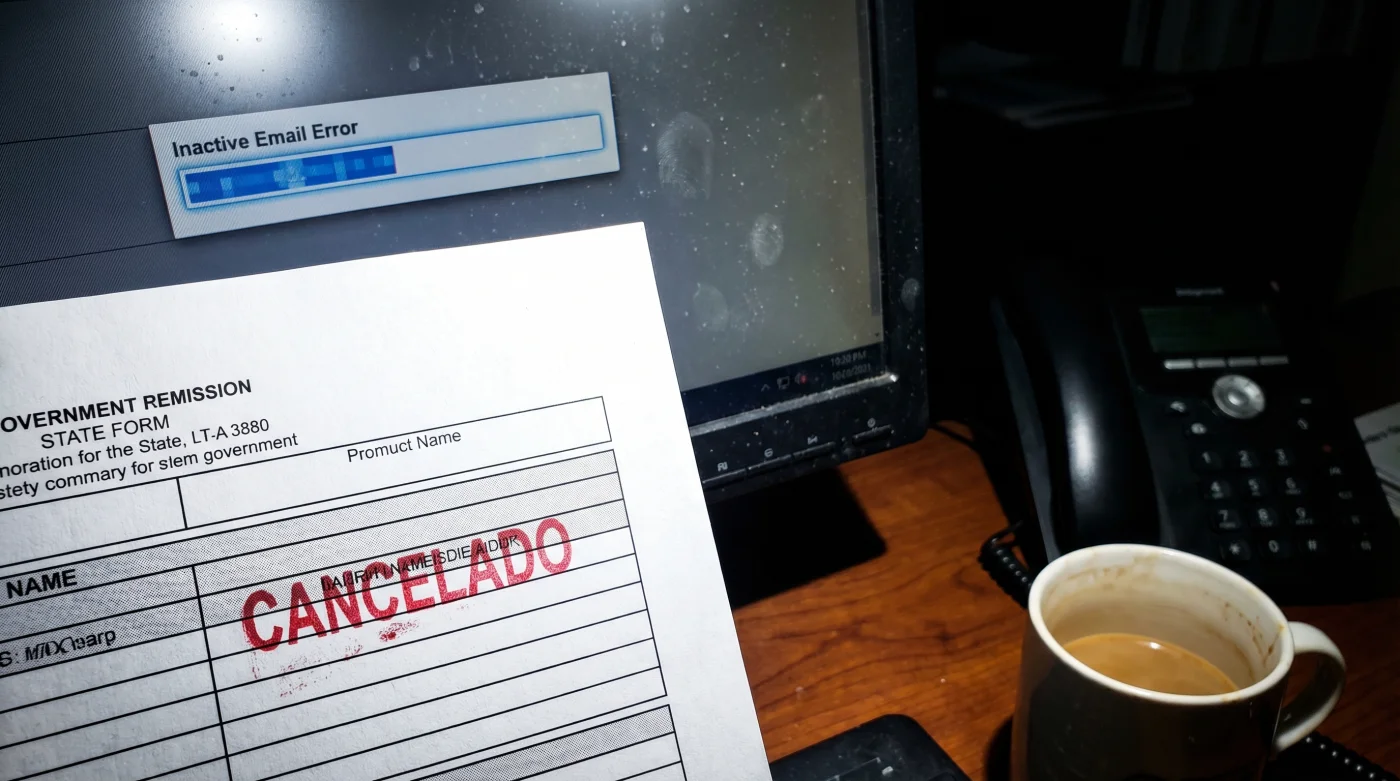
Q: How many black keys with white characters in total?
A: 12